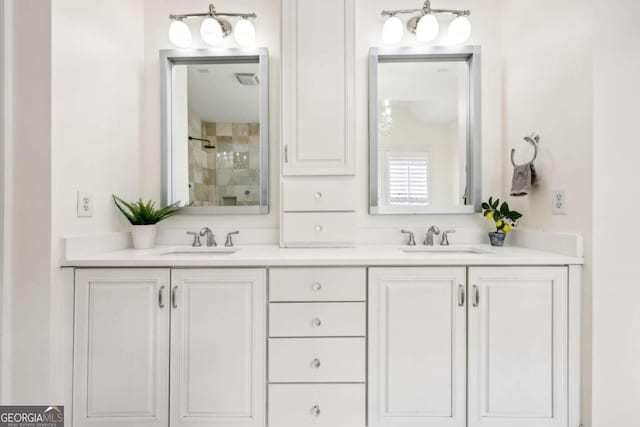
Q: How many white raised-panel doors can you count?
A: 5